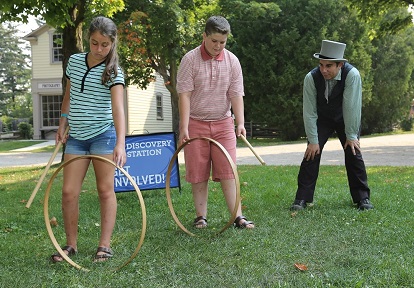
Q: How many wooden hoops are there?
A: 2